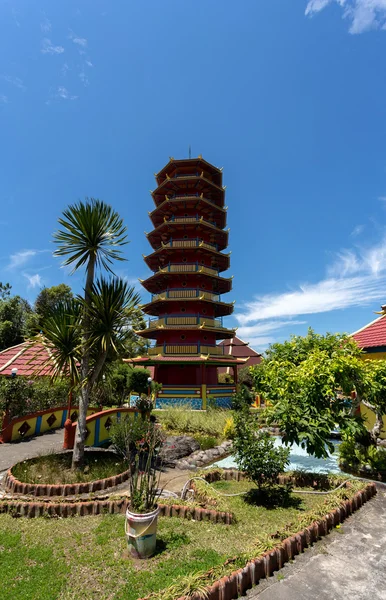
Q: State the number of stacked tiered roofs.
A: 9